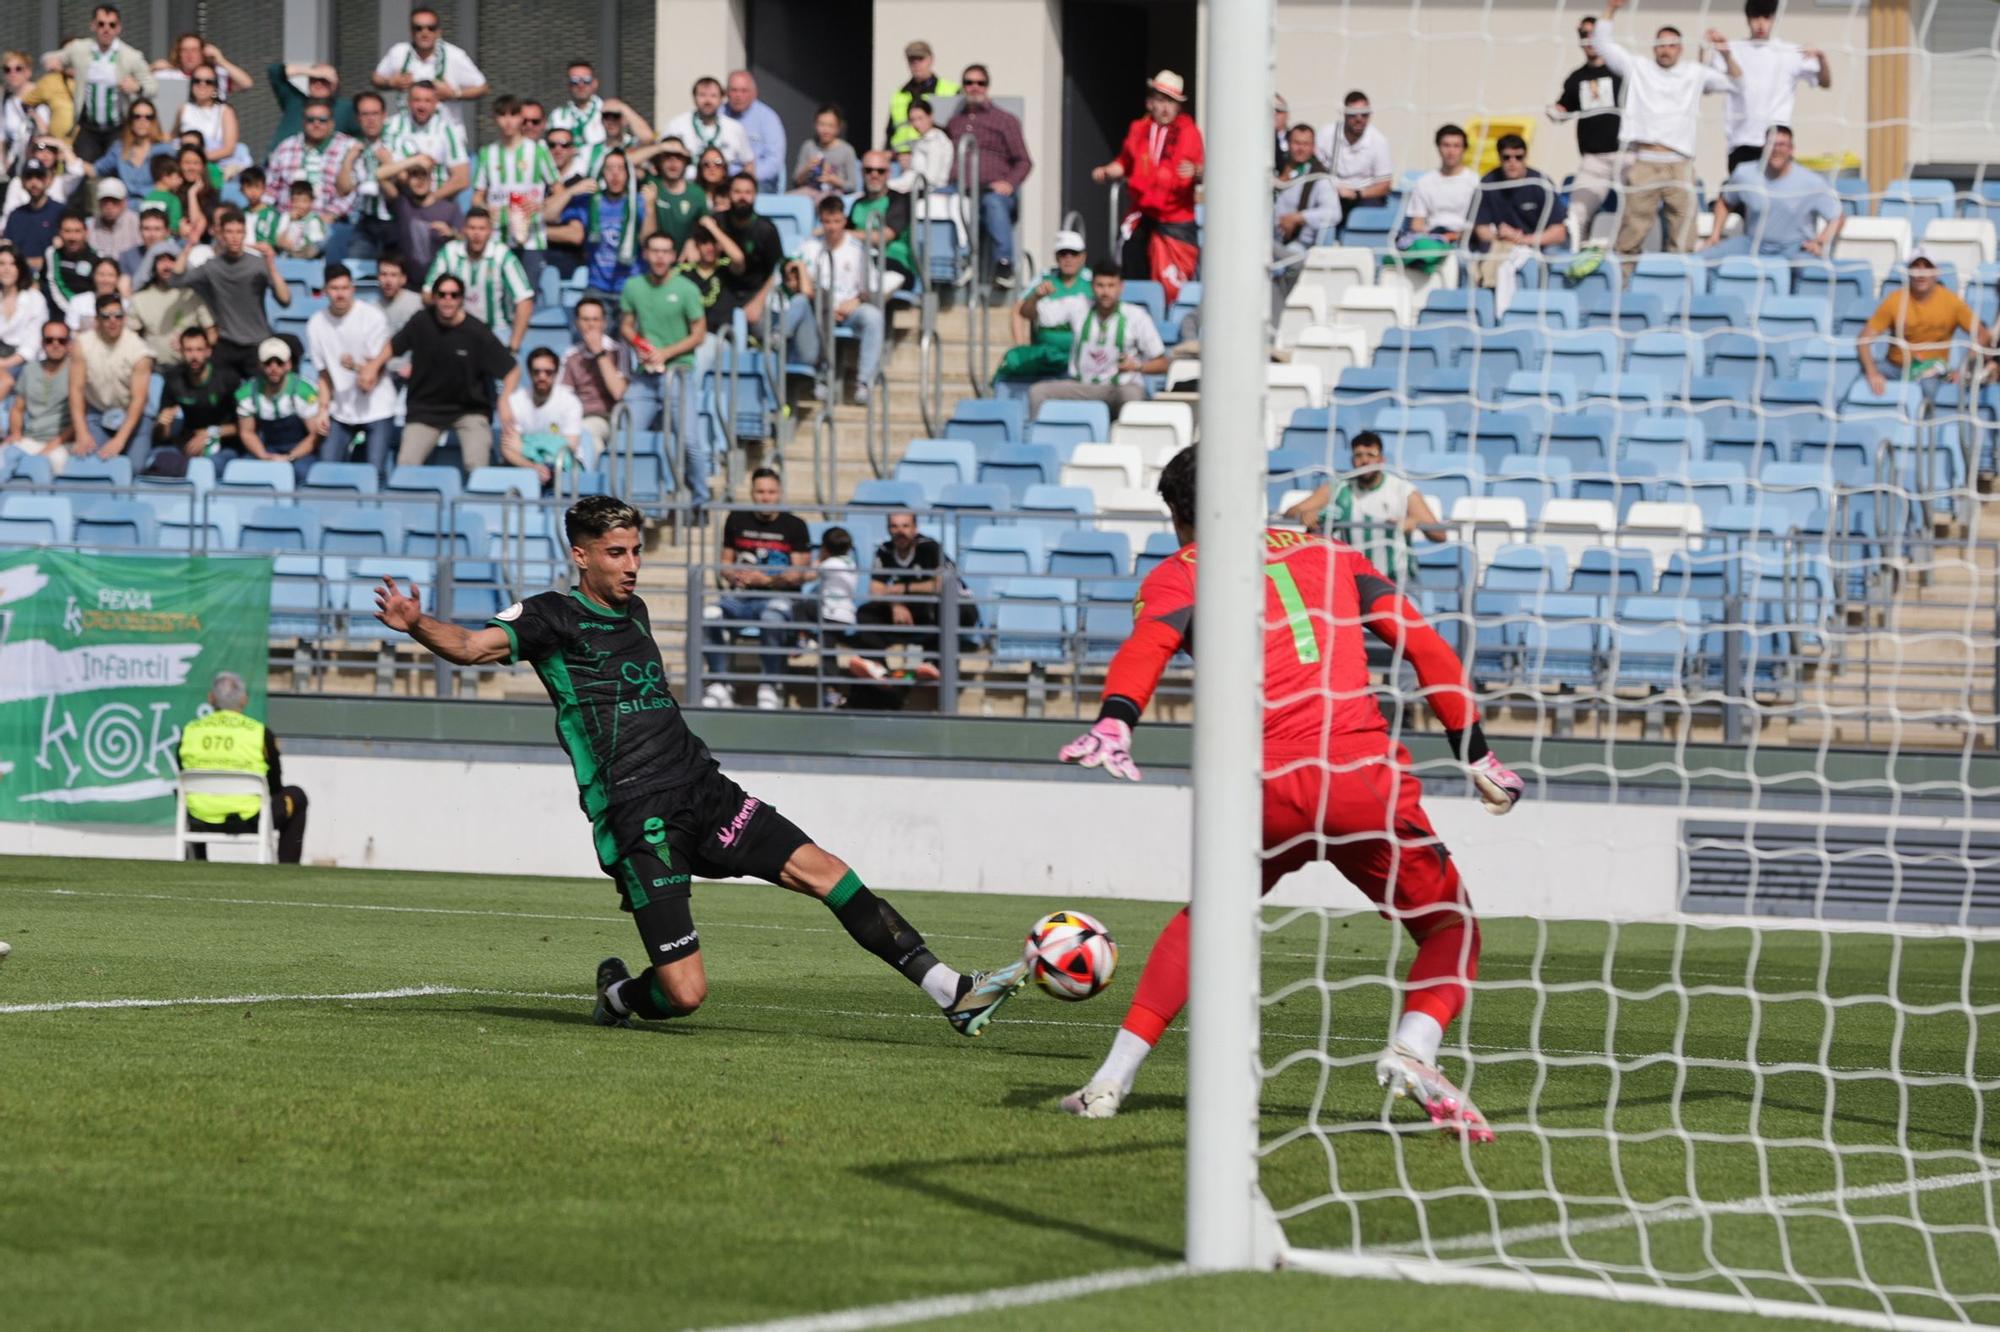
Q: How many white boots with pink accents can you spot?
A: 2